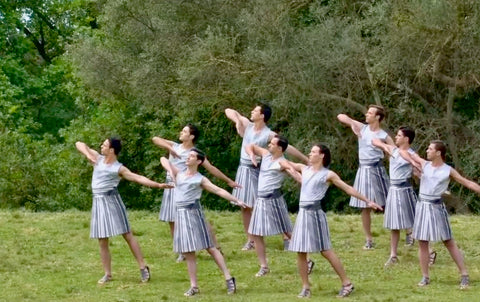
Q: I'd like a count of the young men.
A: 9